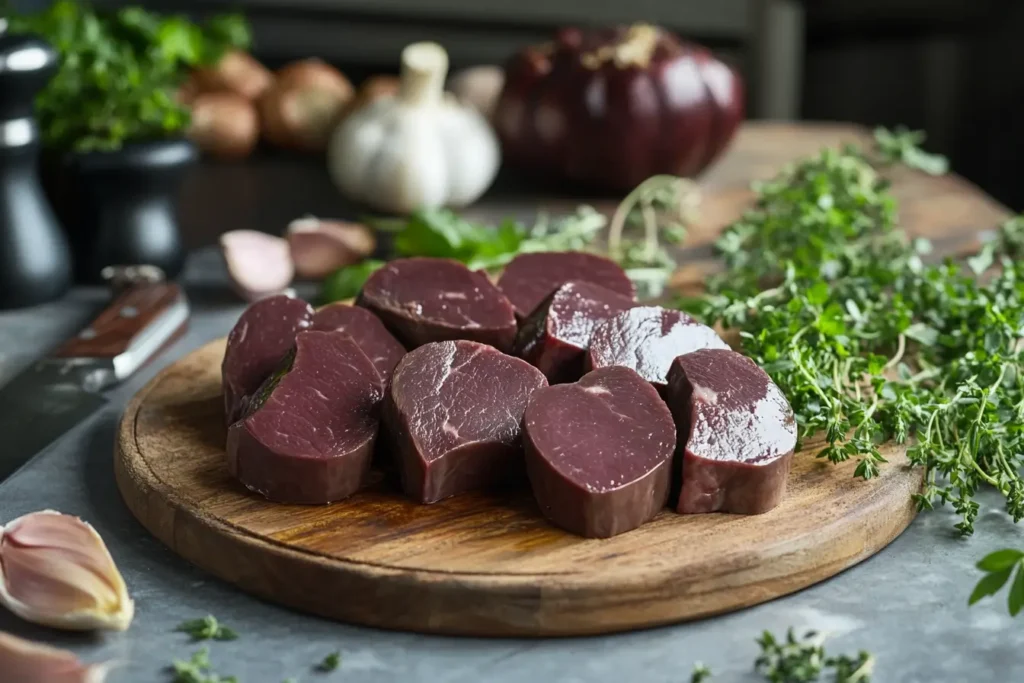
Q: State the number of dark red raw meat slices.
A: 10